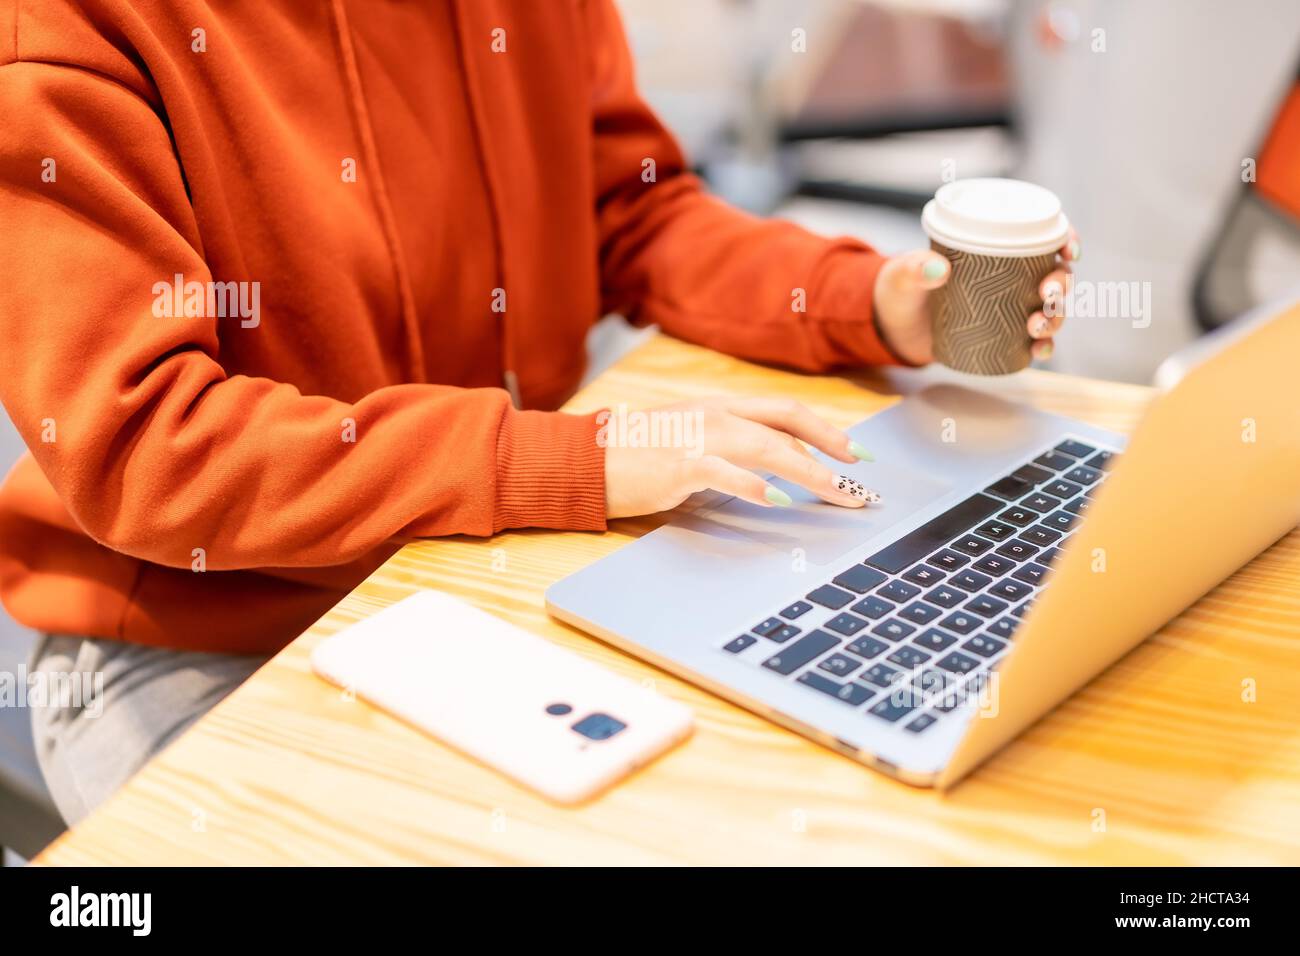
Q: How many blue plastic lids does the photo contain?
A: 0